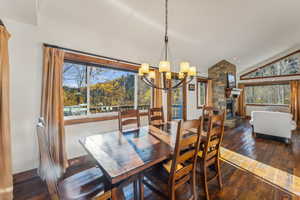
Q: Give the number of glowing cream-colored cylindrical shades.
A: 8